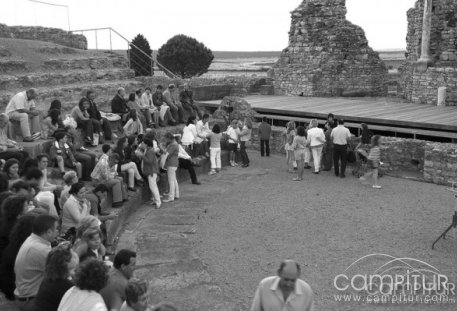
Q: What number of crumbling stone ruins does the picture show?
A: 2